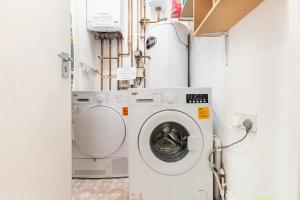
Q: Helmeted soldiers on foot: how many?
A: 0